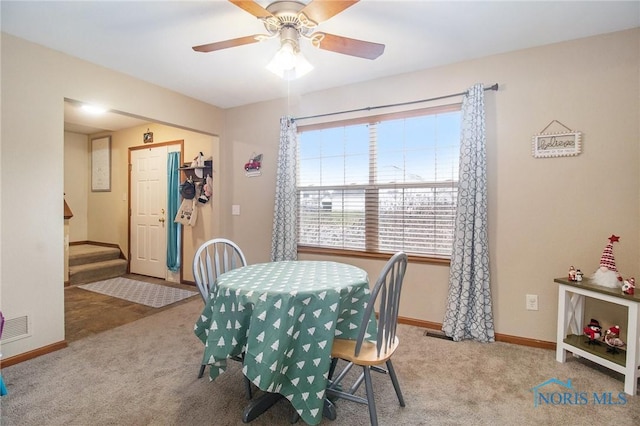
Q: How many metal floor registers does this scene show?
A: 1